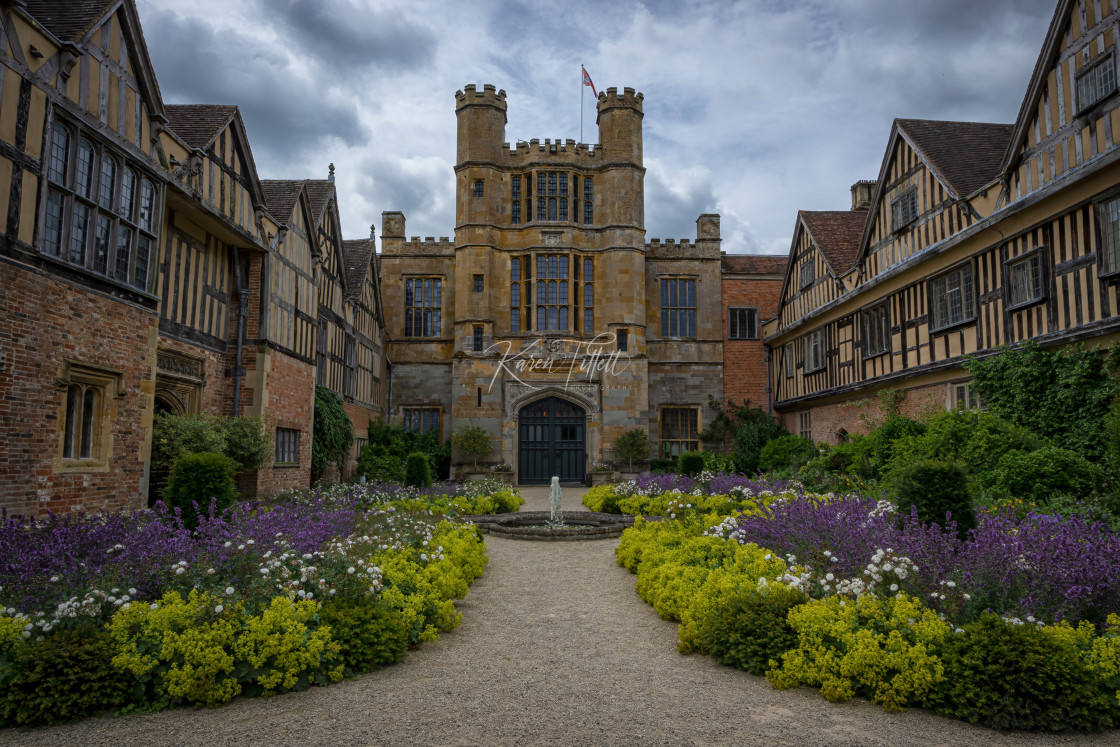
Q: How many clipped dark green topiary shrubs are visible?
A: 4